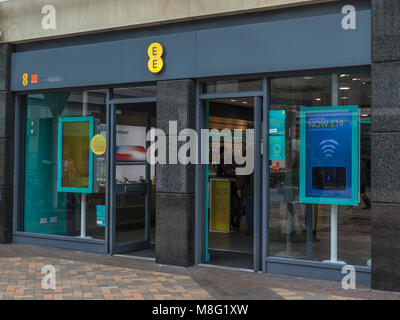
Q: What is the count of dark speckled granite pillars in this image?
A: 3